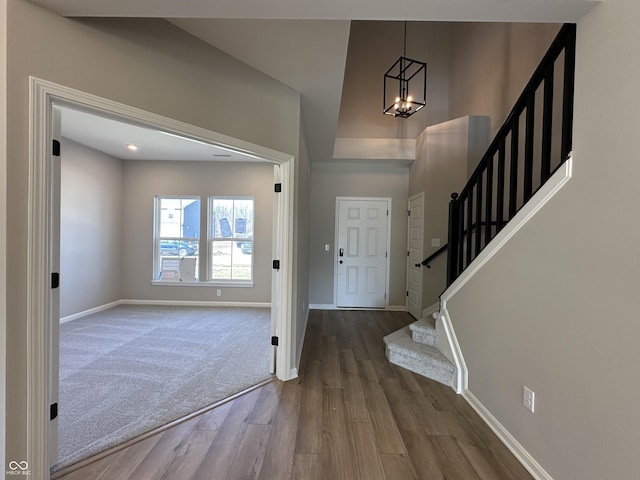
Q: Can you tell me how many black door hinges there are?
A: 12